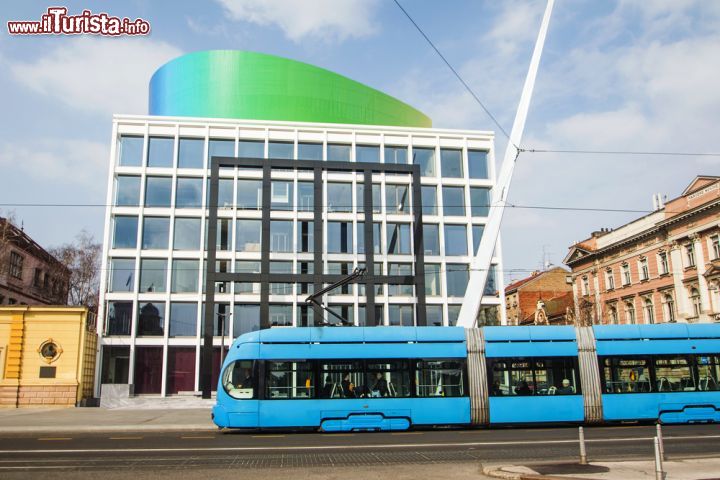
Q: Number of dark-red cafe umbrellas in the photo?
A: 0